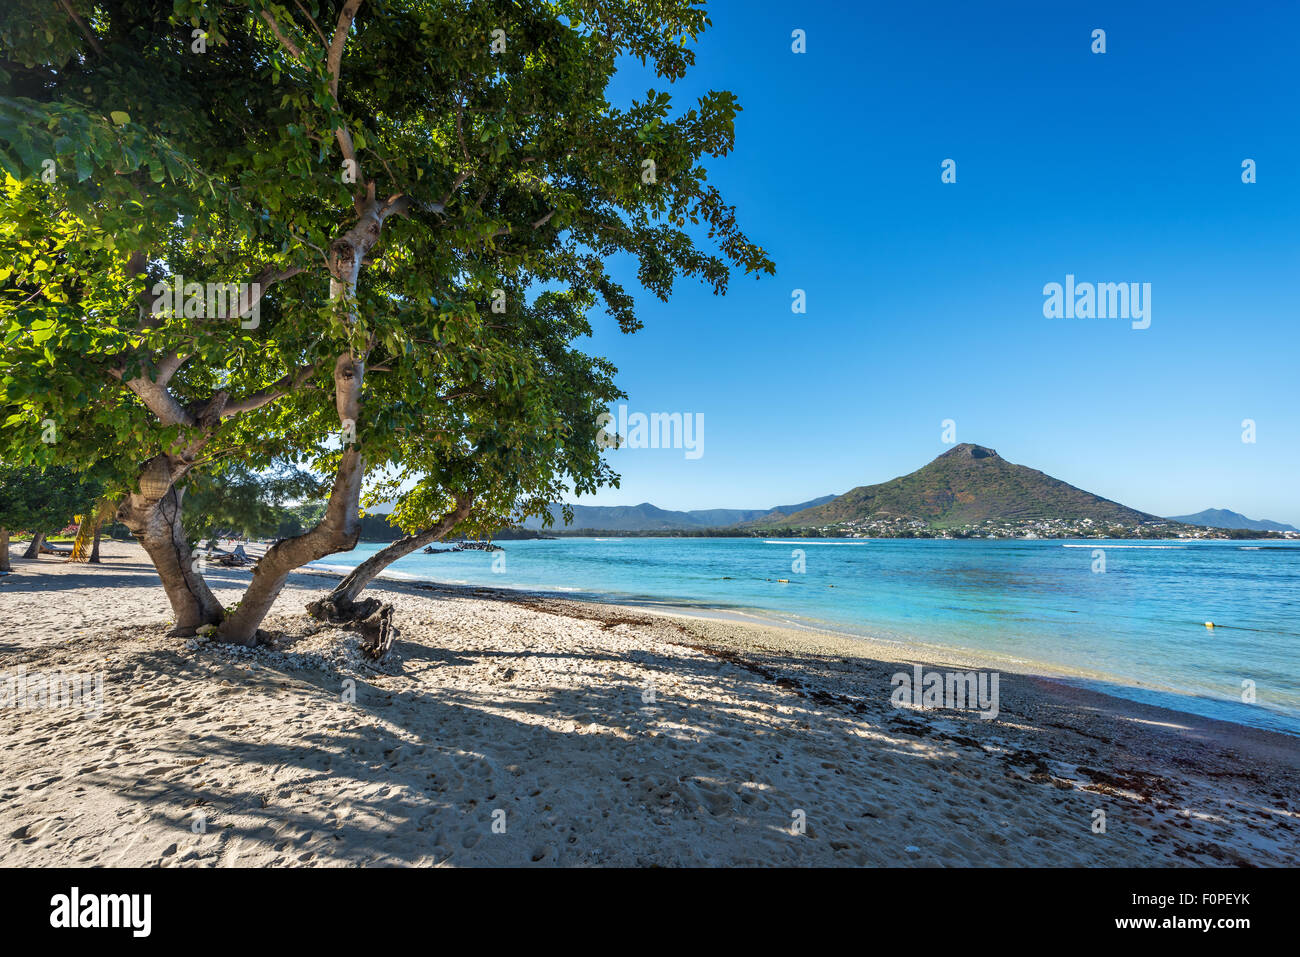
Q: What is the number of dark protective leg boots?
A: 0